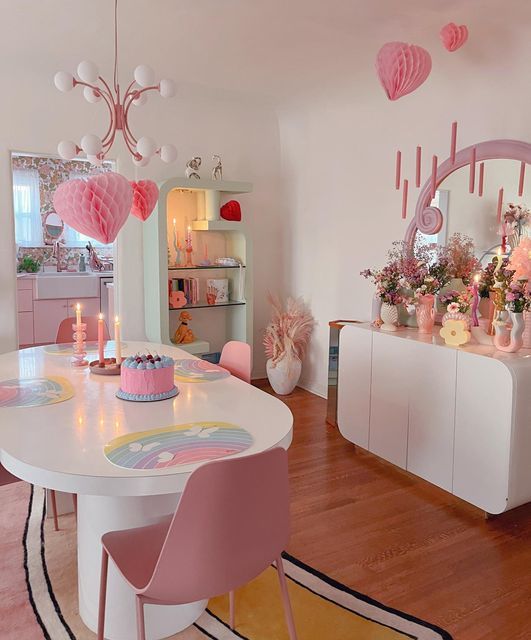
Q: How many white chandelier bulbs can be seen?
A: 12